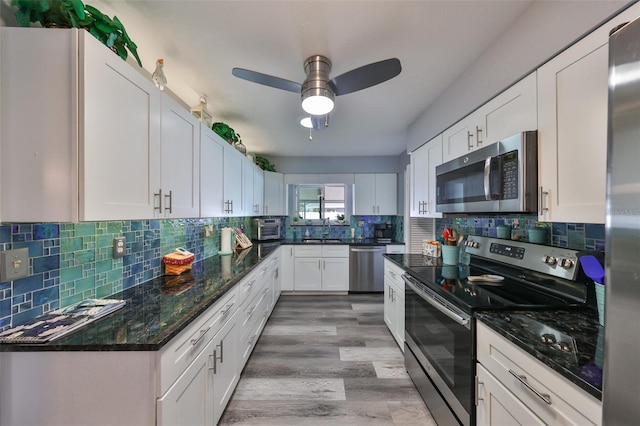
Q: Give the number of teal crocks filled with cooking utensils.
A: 2